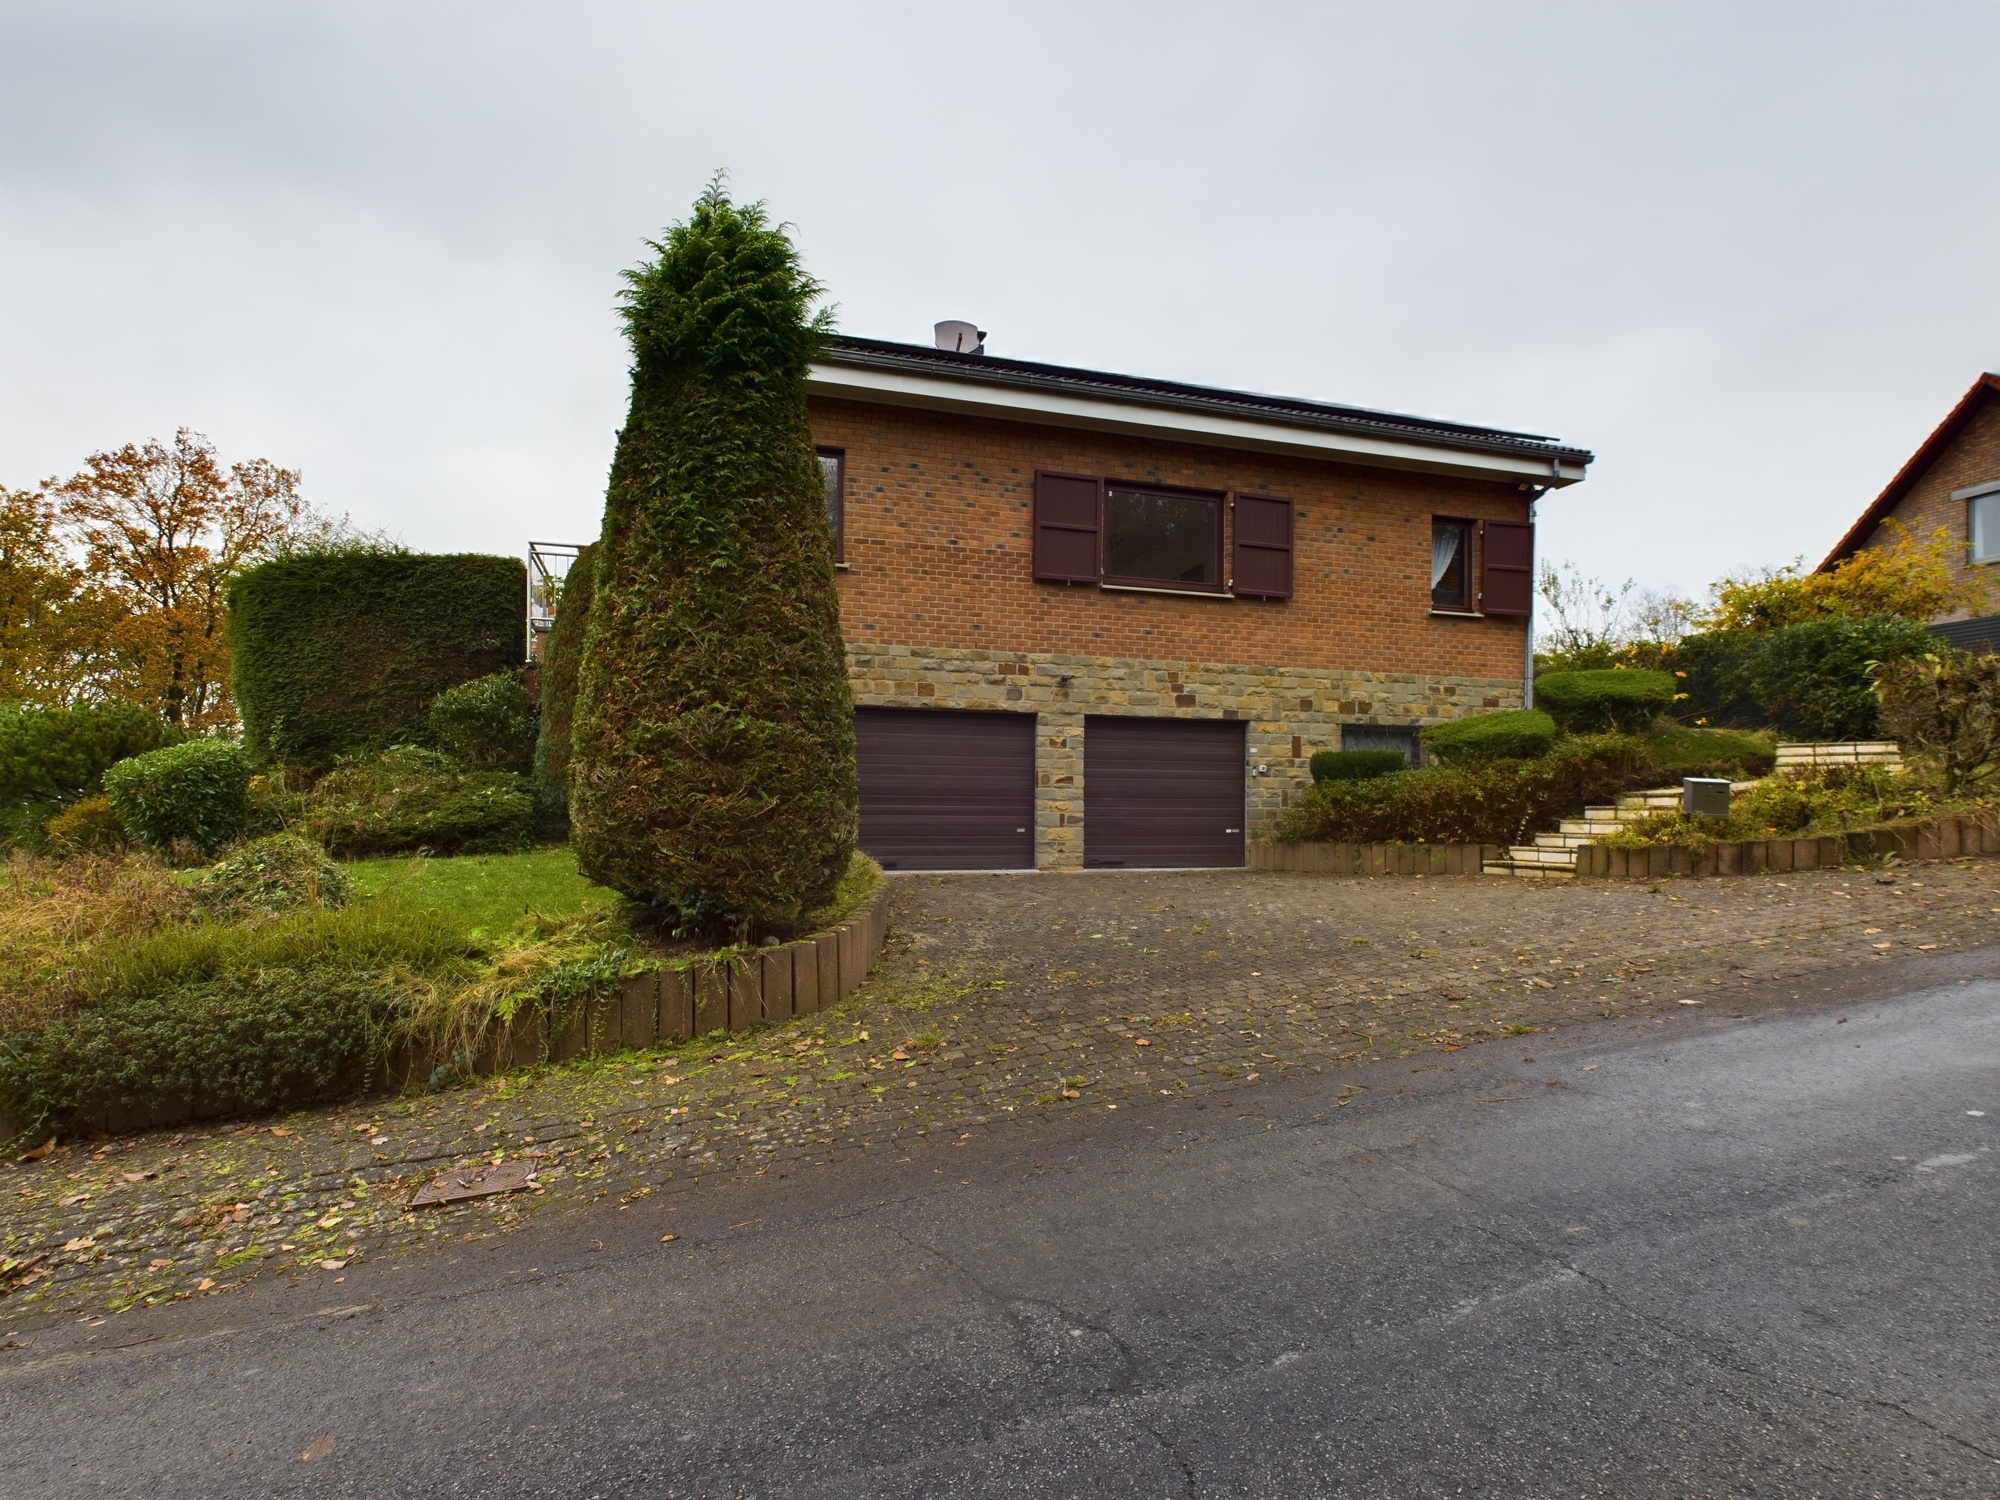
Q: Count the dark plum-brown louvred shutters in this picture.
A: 3